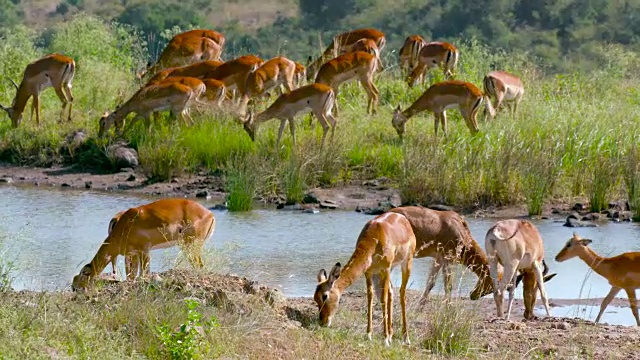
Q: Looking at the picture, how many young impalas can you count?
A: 1